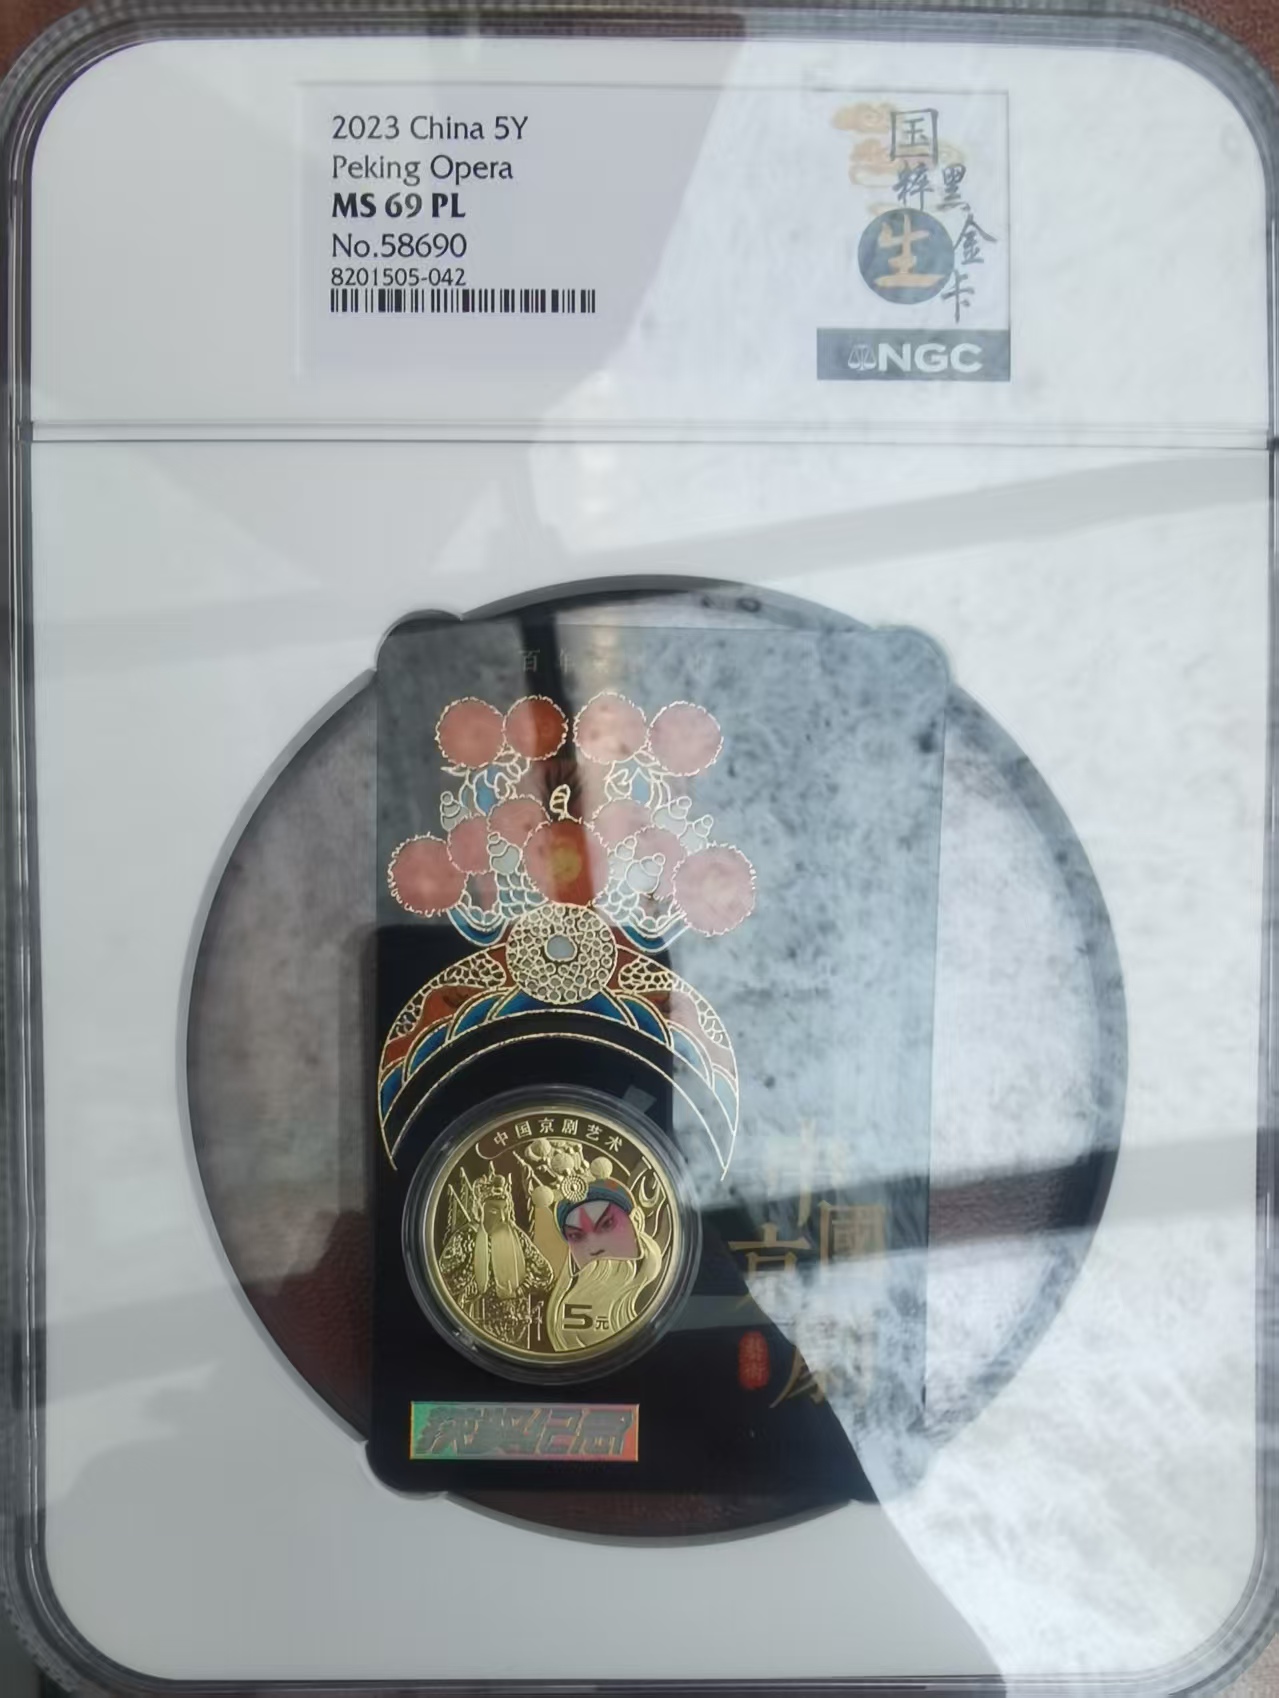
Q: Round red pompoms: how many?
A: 11